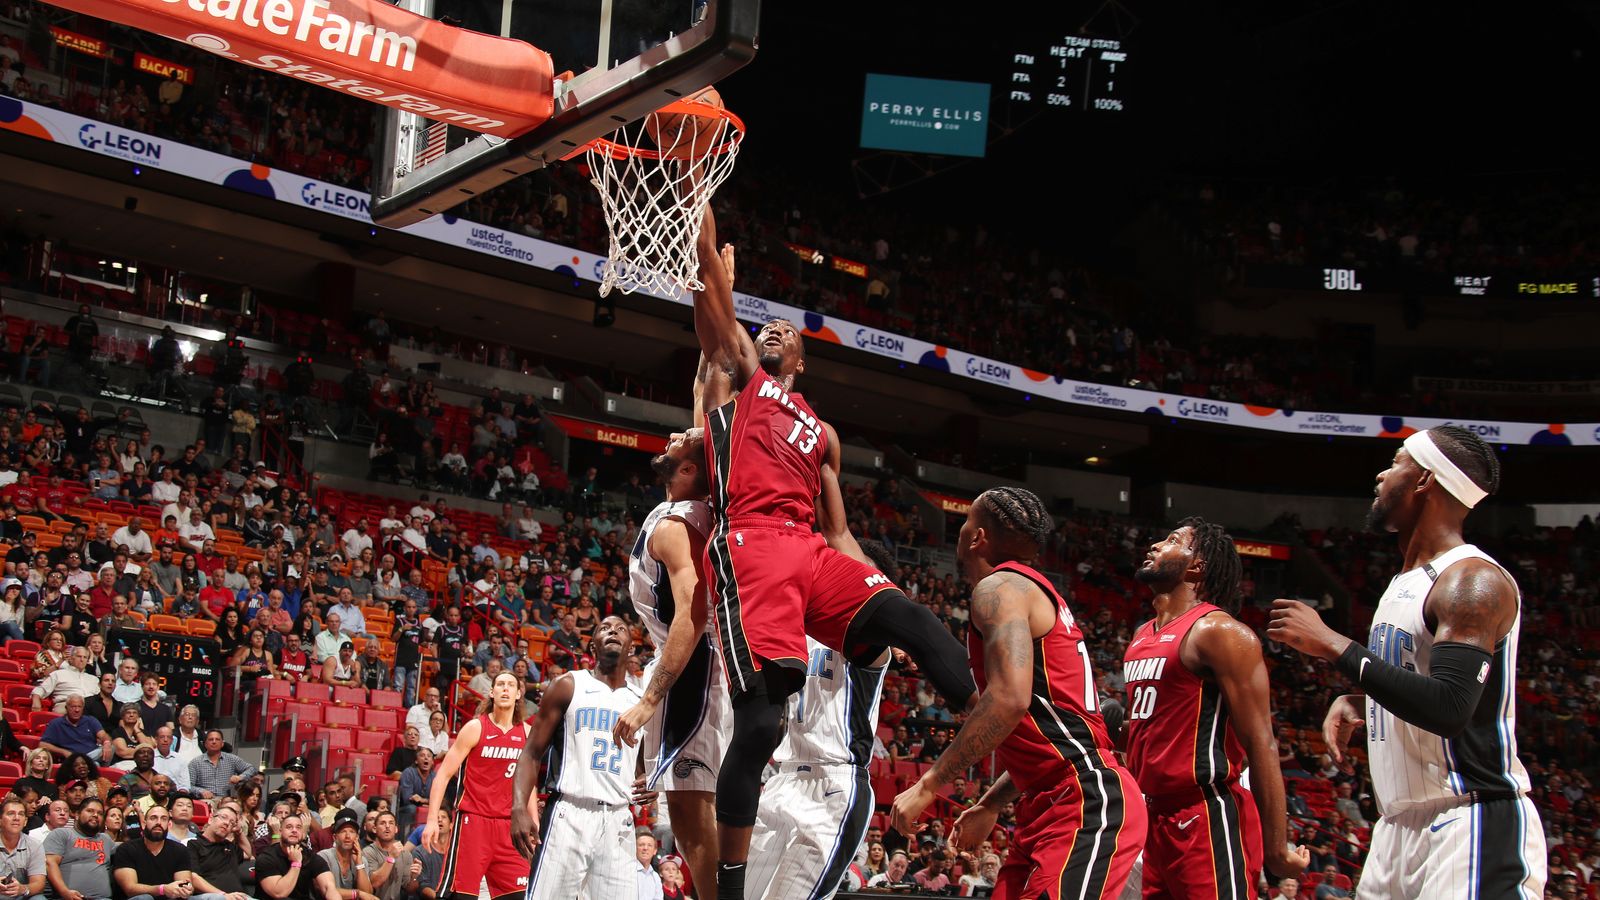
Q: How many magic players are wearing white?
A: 4